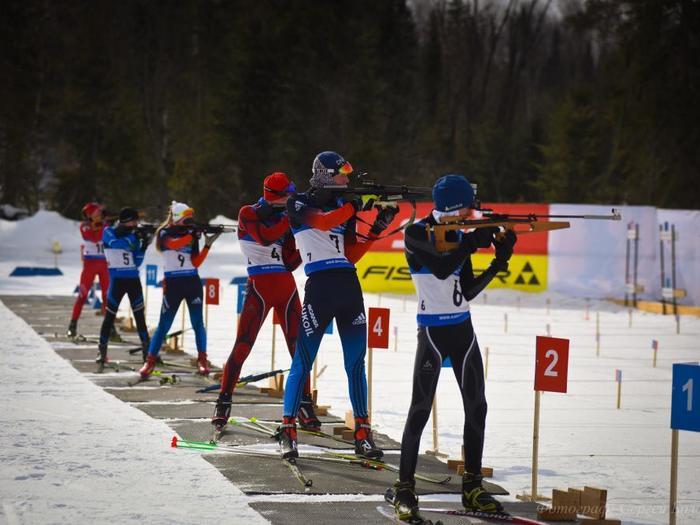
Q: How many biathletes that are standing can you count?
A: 6